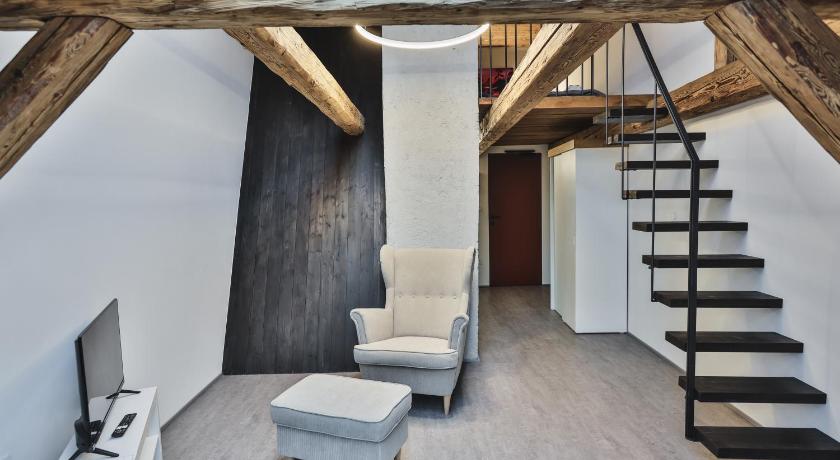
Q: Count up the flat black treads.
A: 10